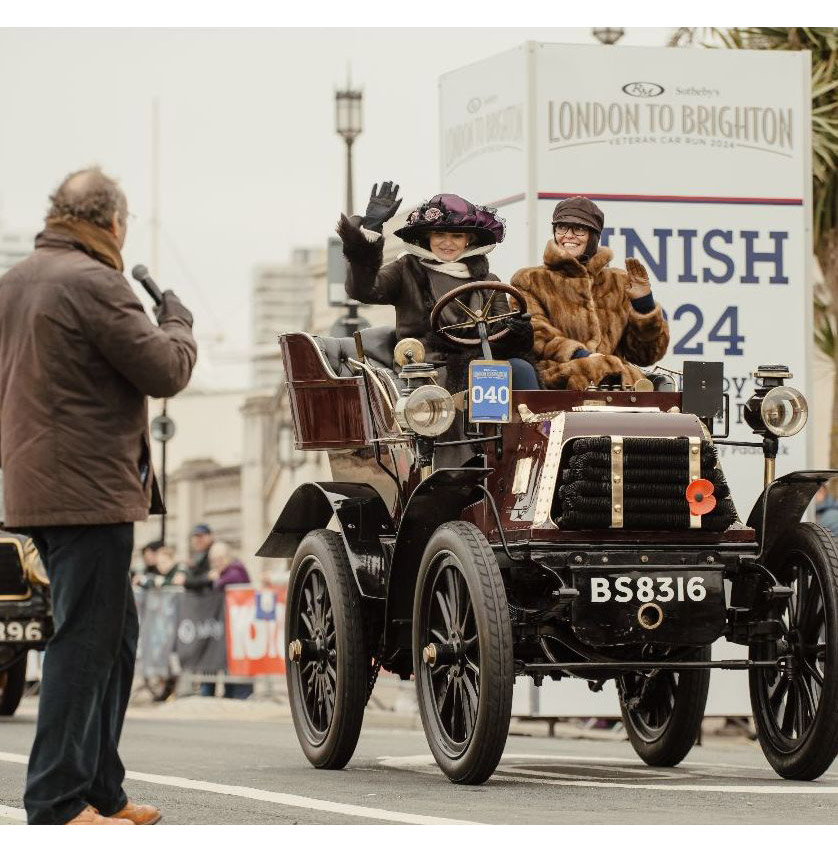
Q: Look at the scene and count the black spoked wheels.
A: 4